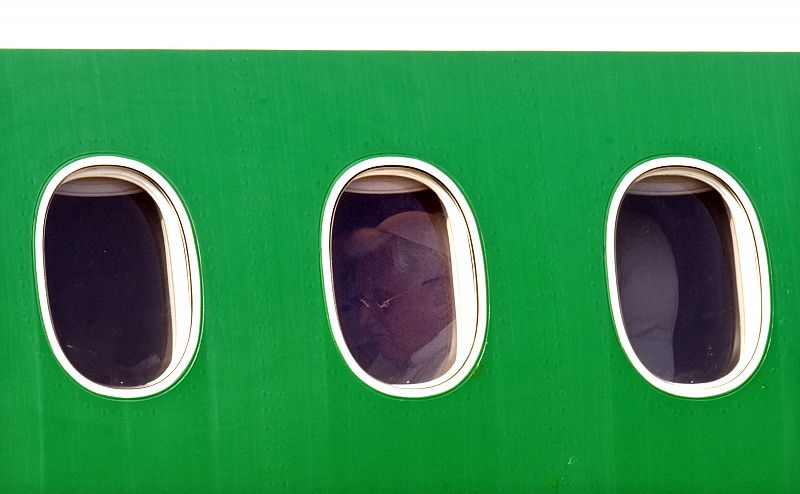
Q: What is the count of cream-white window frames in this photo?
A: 3